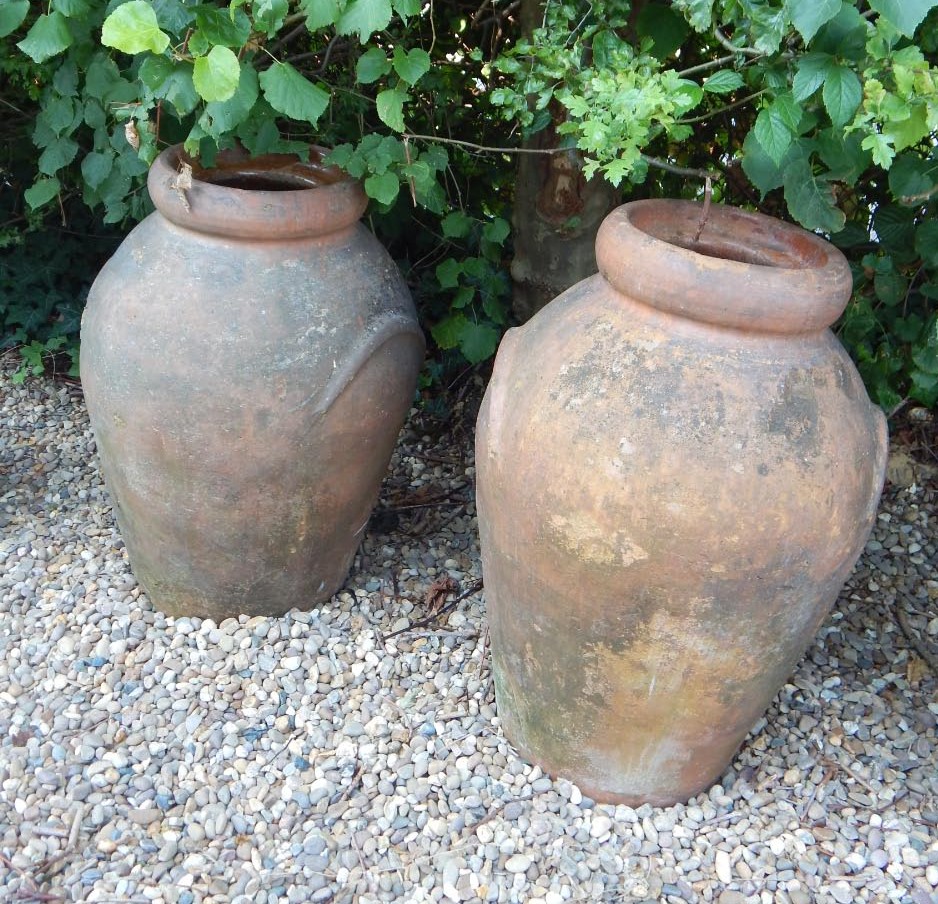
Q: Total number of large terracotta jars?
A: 2